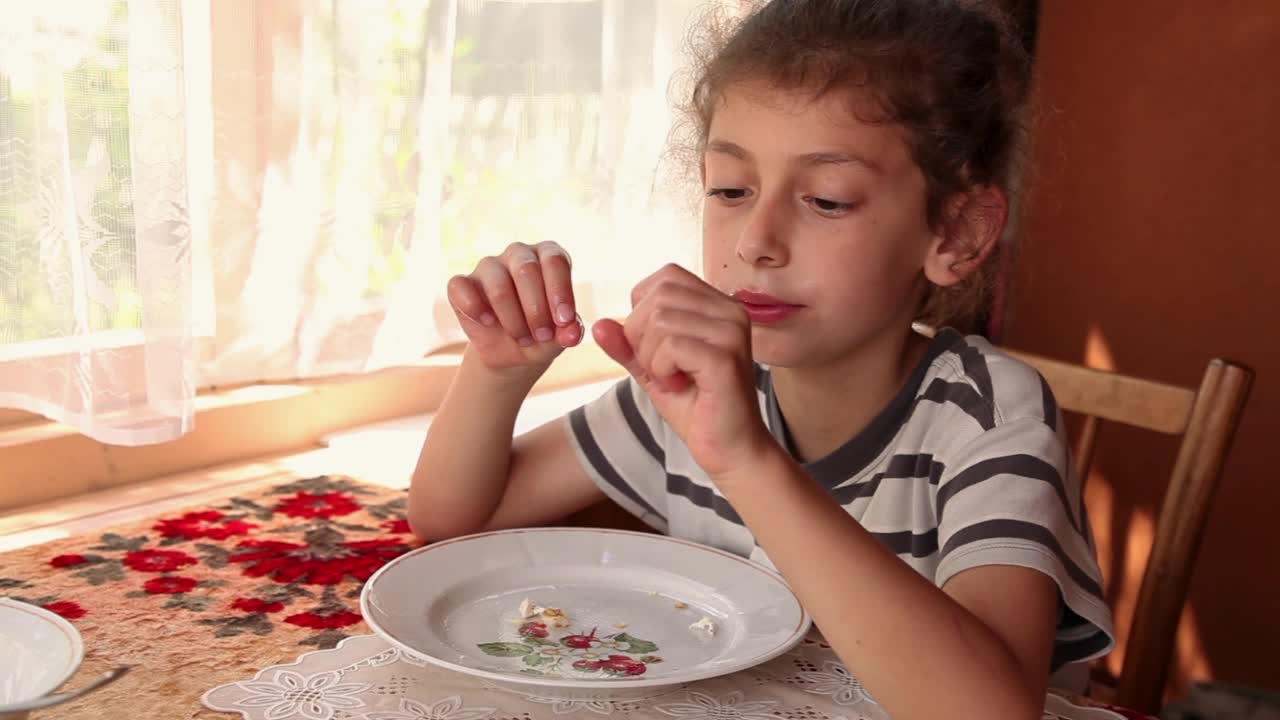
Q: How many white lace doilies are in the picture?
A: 1